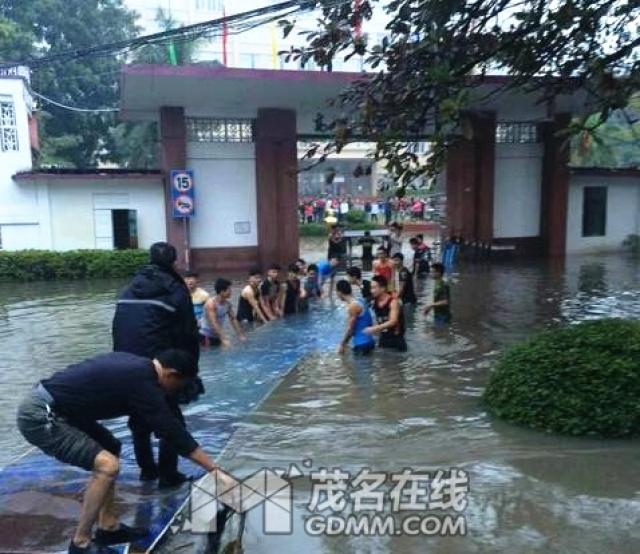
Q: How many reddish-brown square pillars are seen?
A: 4